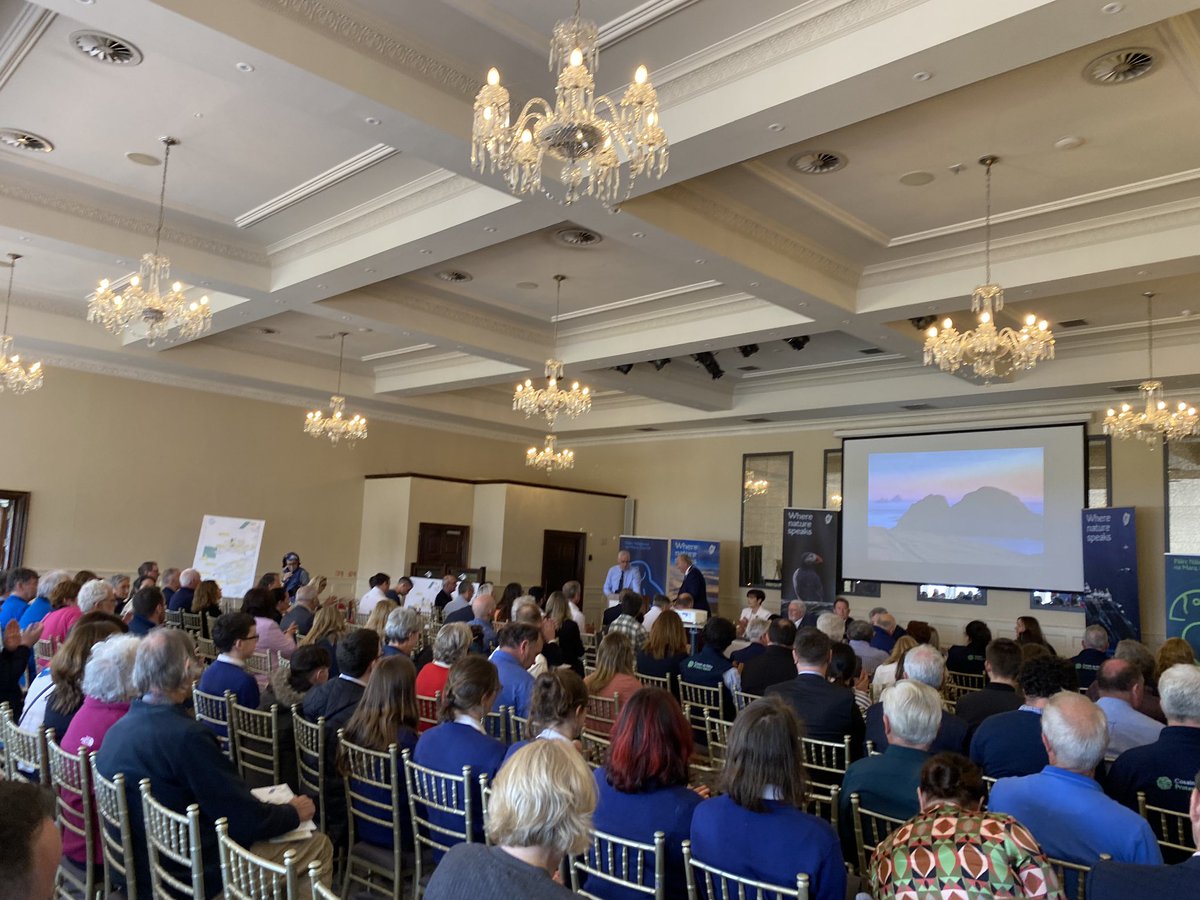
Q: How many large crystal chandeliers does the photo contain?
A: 8